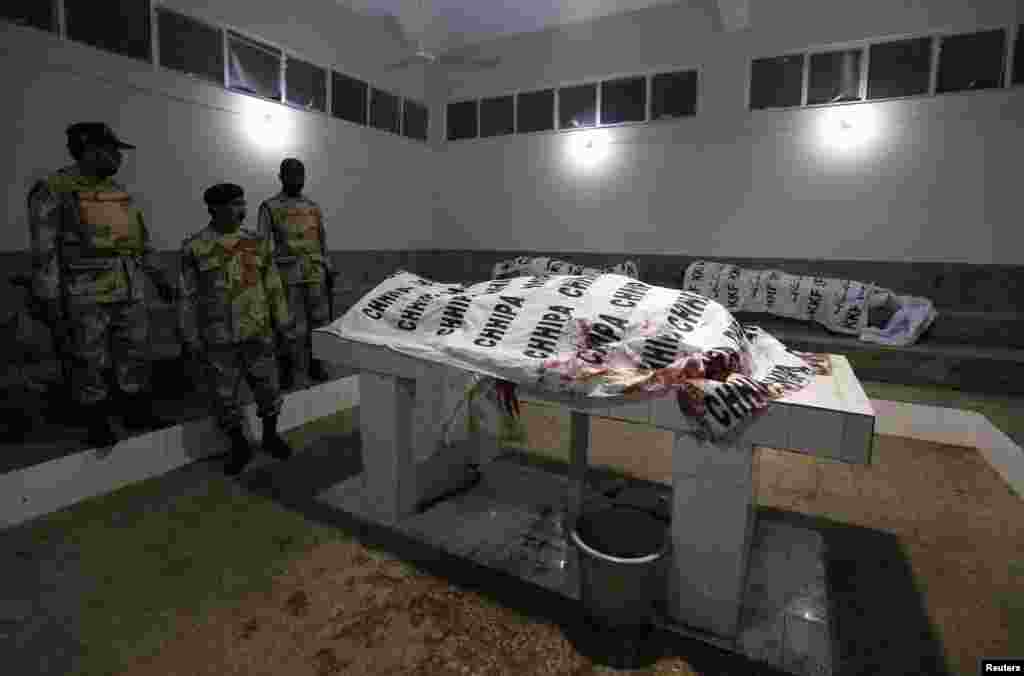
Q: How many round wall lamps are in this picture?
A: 3